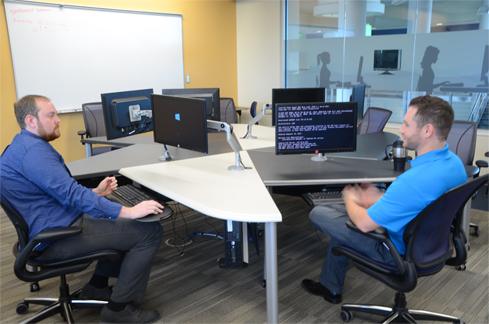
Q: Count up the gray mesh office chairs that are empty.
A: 4